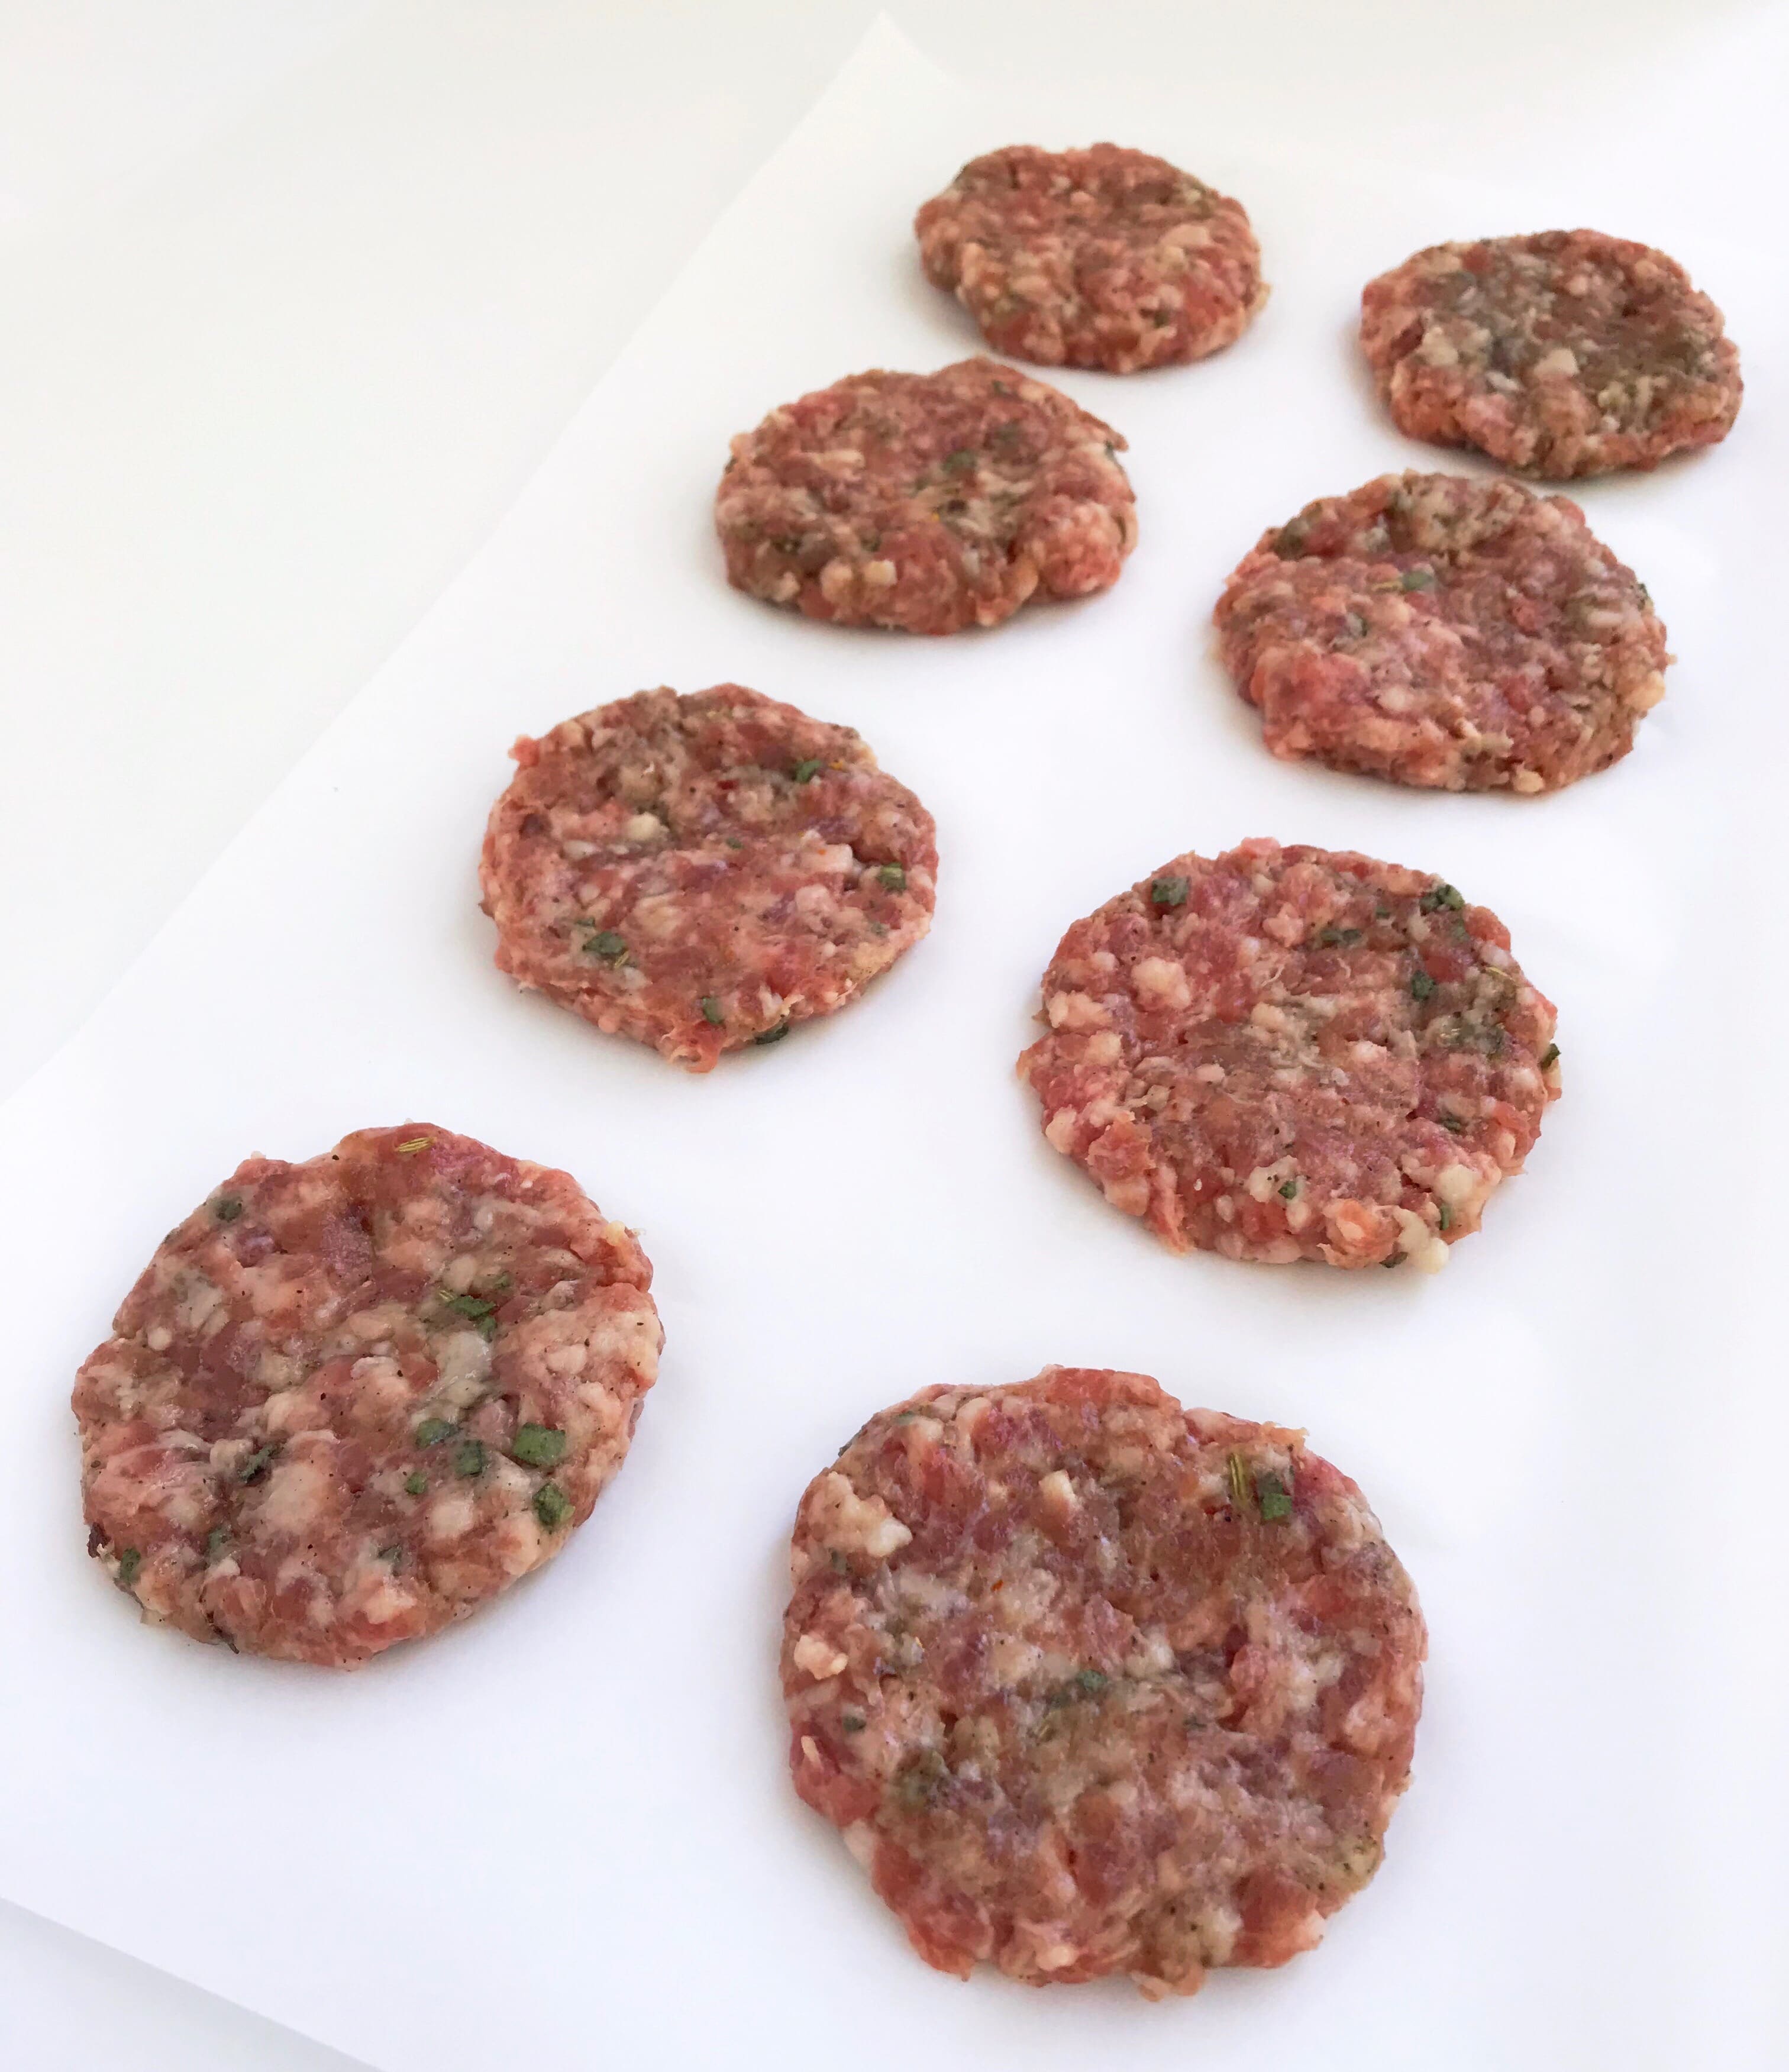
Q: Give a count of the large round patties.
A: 8